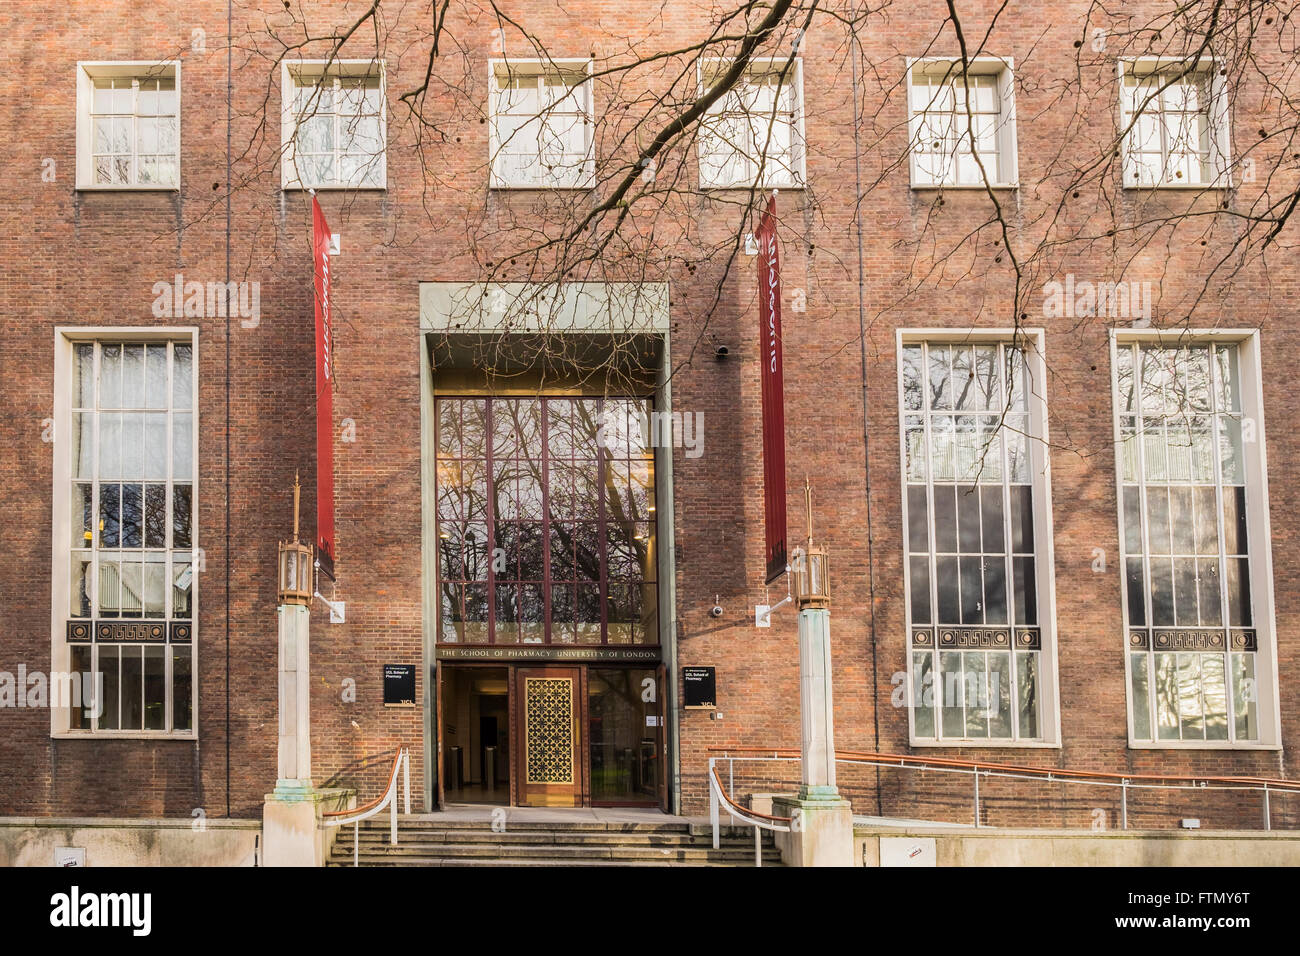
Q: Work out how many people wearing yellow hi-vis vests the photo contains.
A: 0